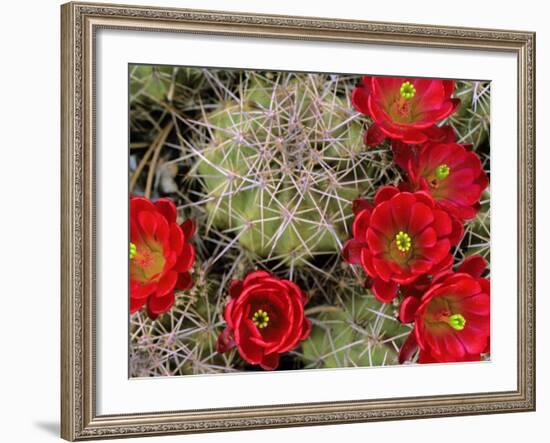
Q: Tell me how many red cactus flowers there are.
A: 6